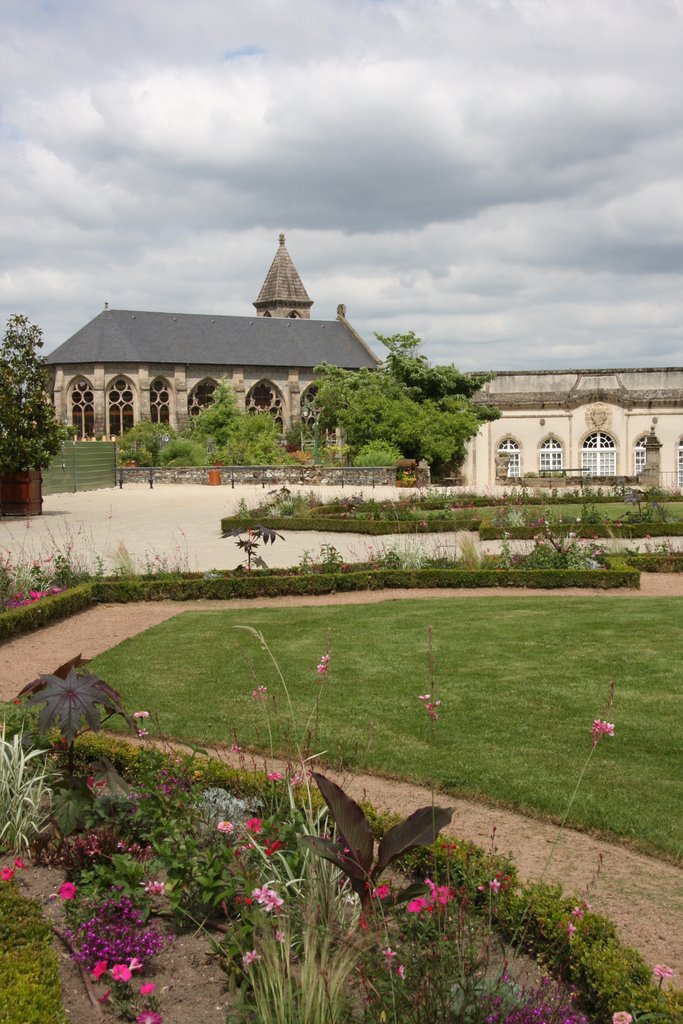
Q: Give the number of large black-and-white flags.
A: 0